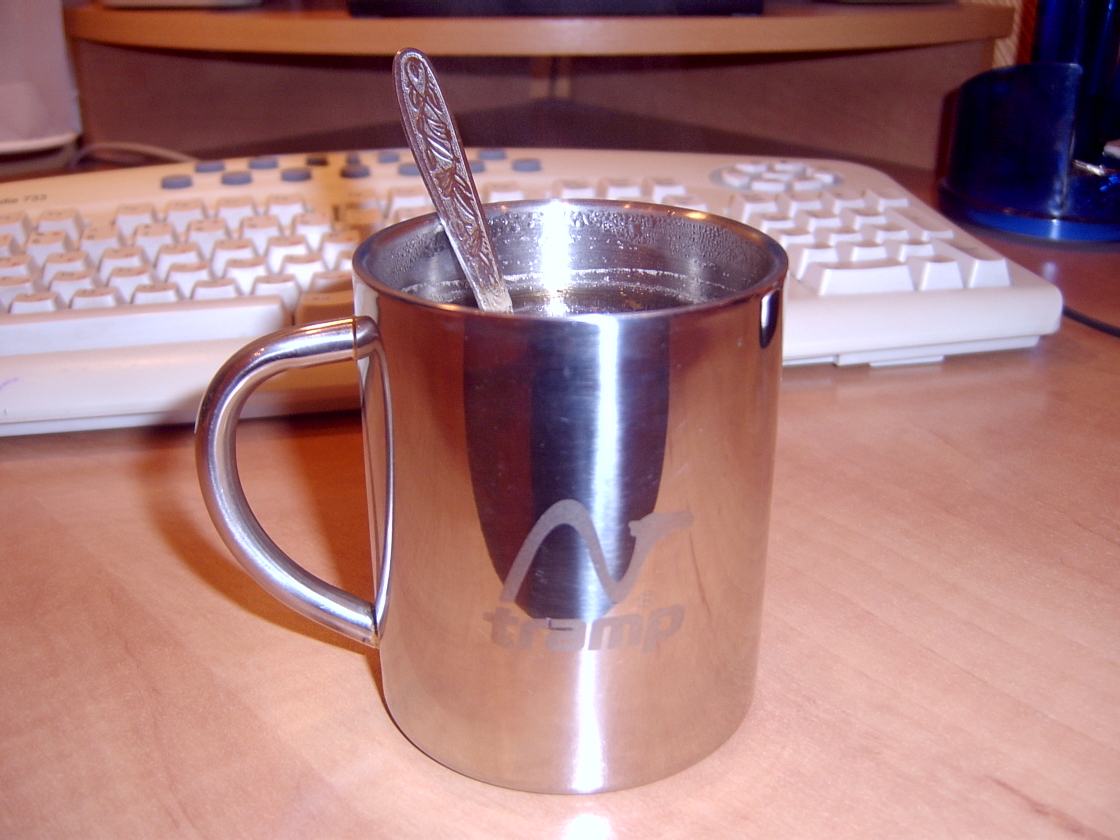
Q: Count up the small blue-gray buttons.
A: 13